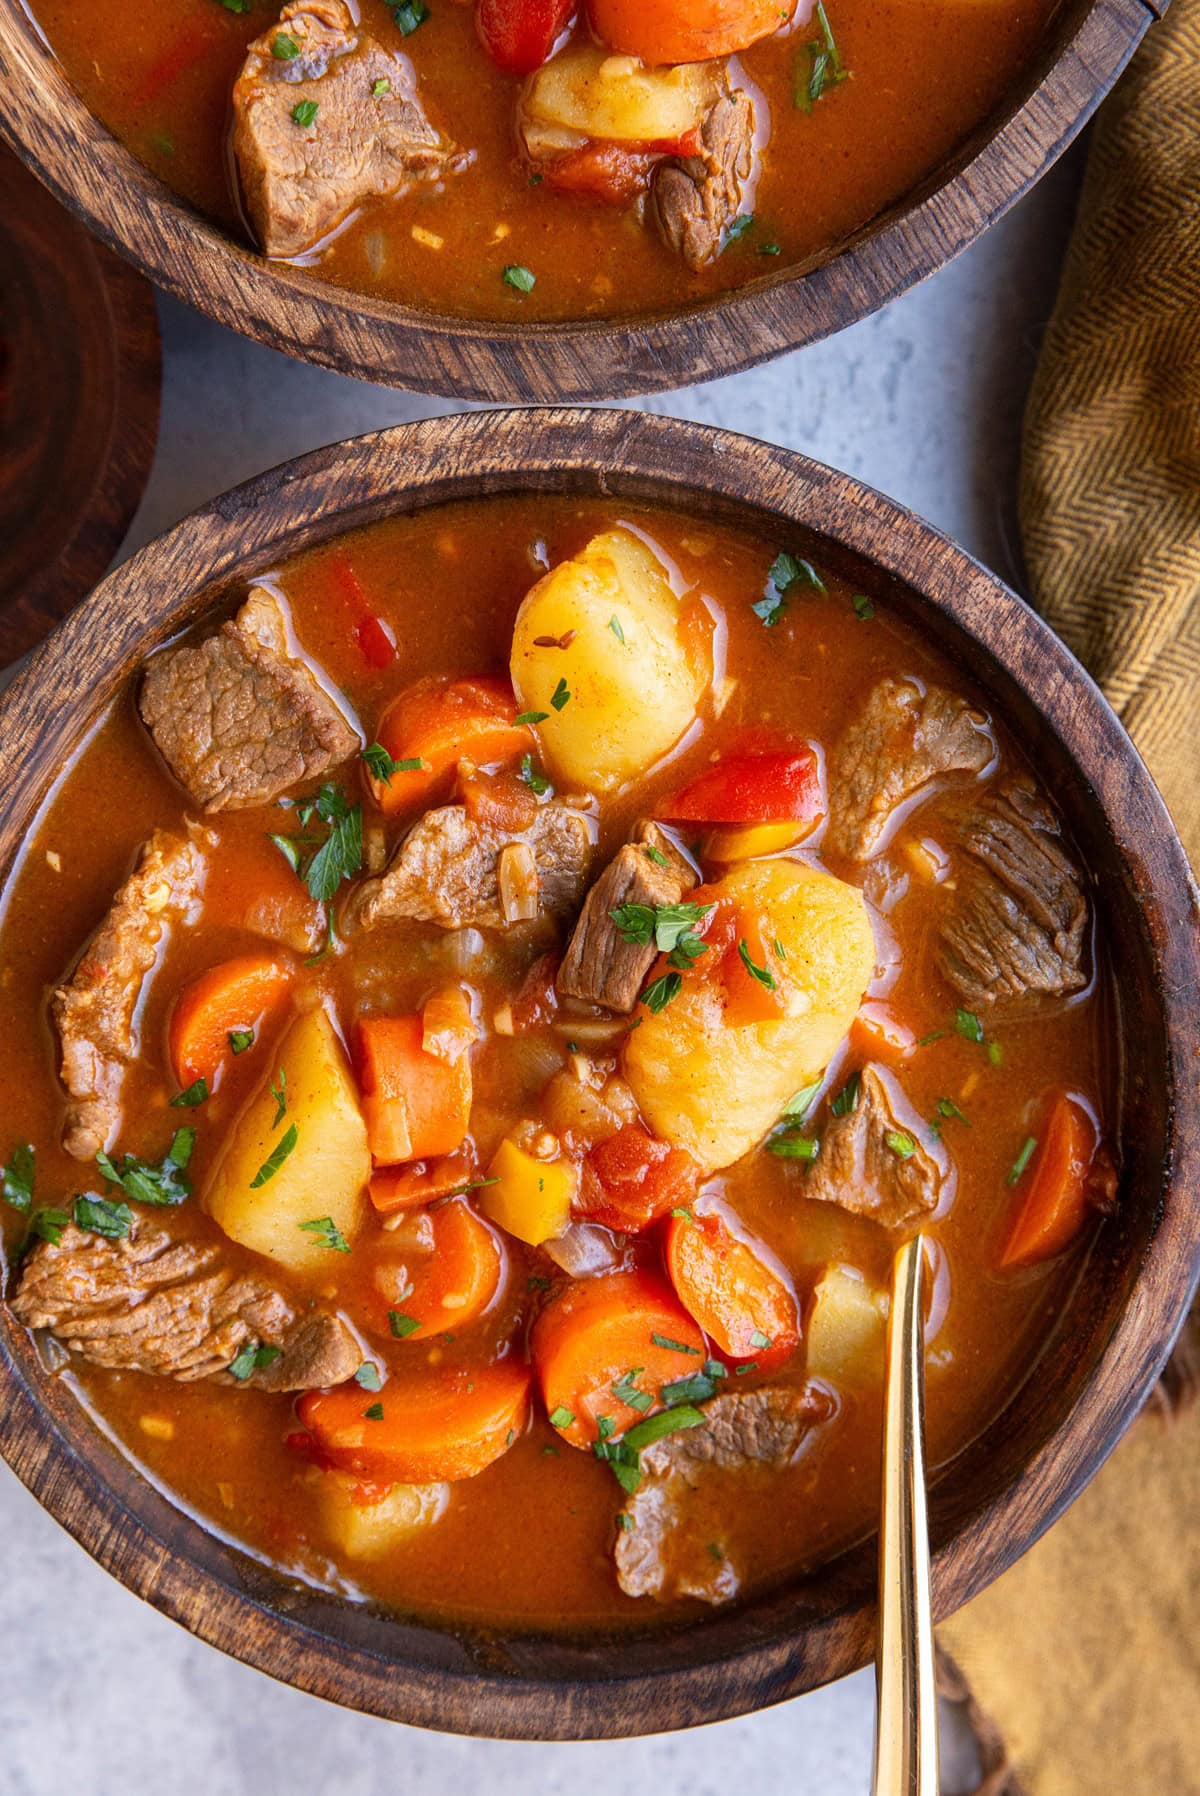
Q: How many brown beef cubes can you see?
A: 11